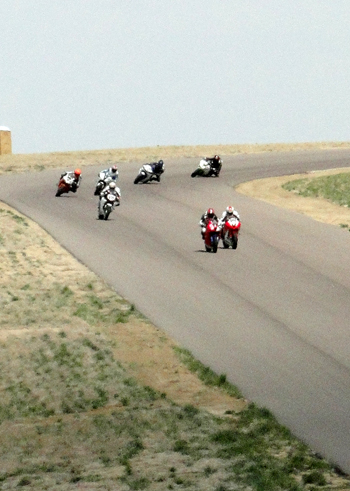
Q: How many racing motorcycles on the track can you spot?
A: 7